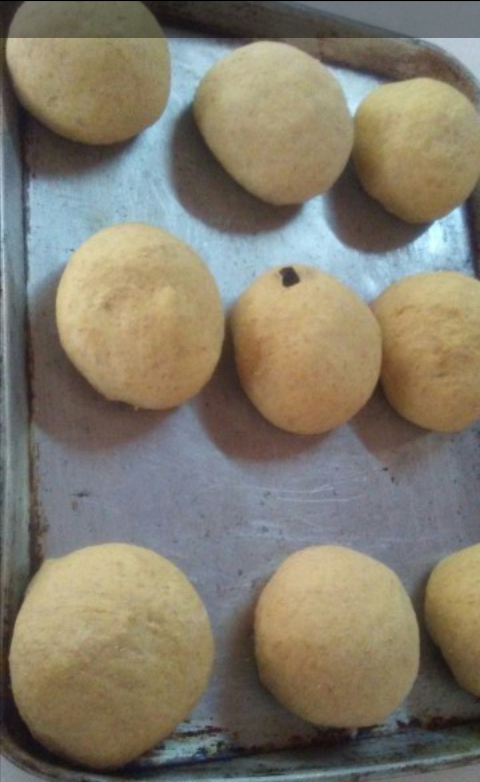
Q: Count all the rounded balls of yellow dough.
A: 9